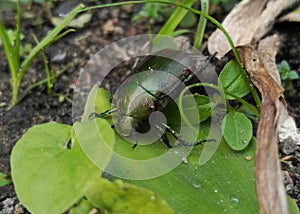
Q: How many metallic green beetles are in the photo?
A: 1